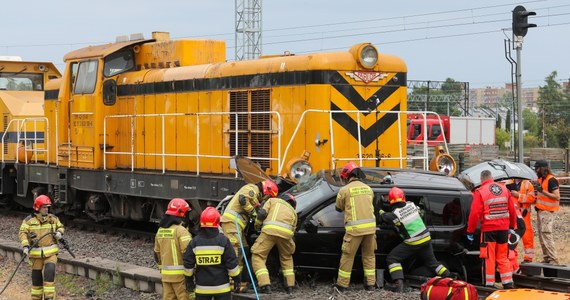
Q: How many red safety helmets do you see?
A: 7